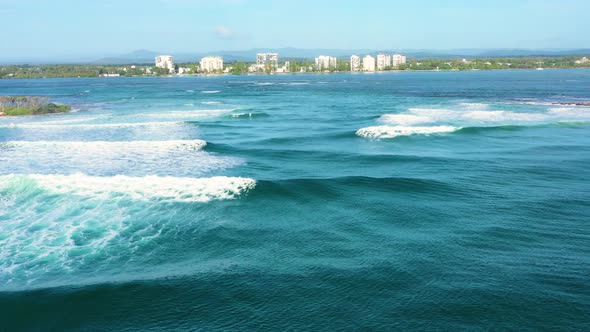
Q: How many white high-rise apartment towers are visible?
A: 8